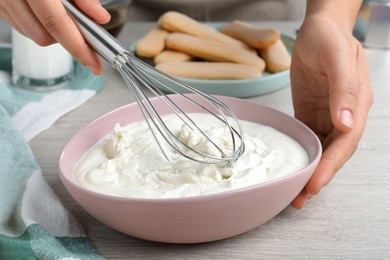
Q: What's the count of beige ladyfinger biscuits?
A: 7